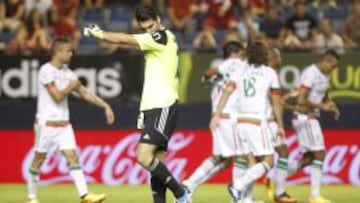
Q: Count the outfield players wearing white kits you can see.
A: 5